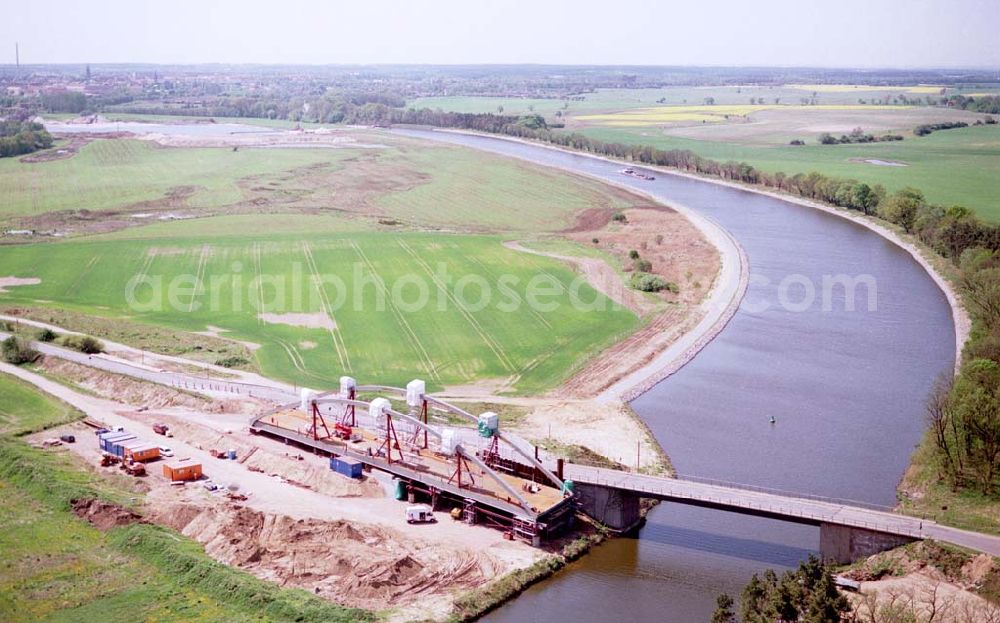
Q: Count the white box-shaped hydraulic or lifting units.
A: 6